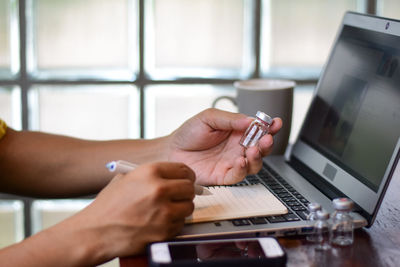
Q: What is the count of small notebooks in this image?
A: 1